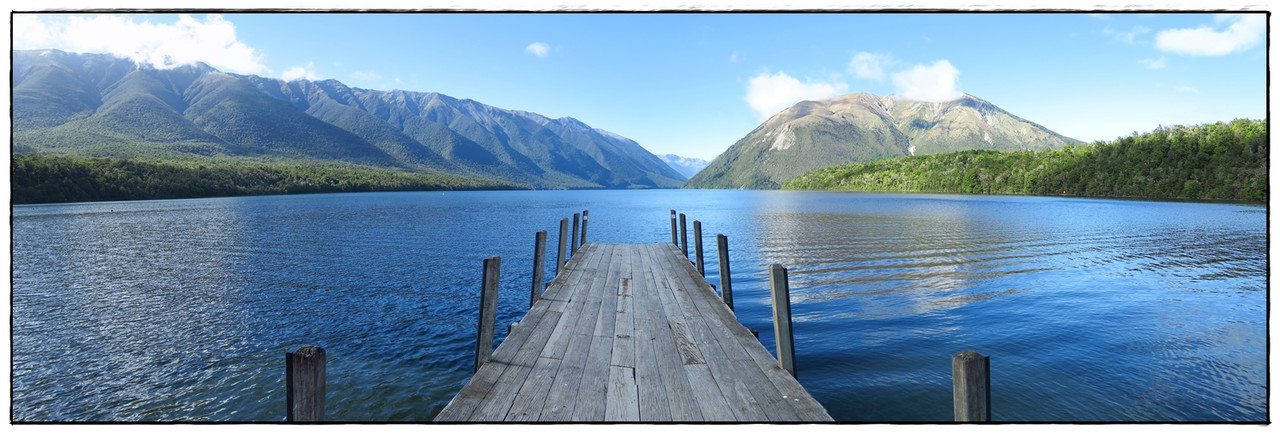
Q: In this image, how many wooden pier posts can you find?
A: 12